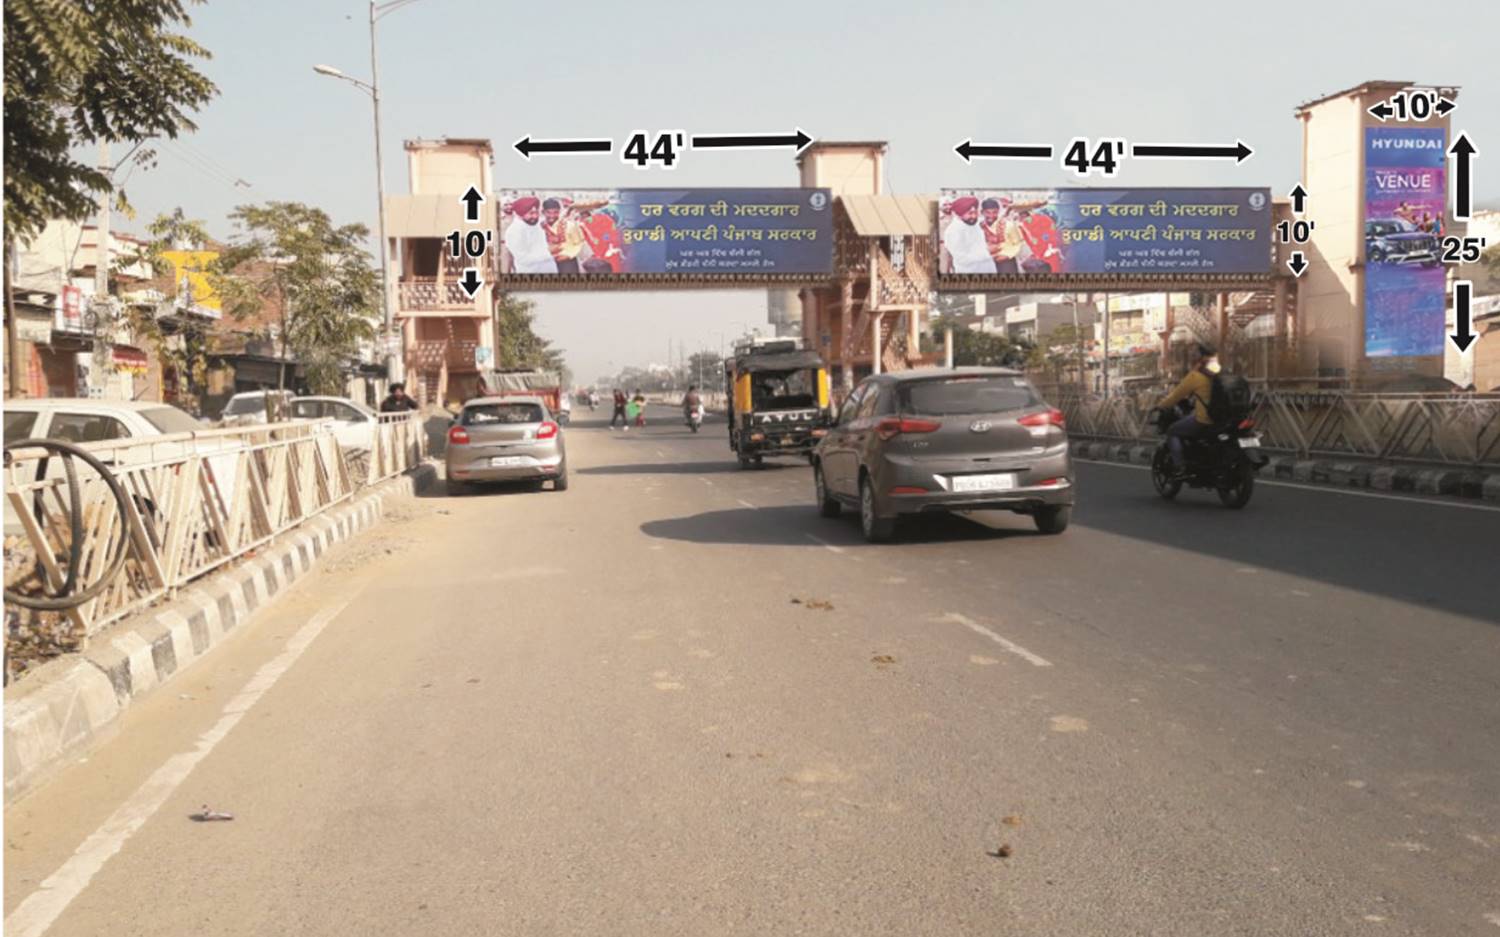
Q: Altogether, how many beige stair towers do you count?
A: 3